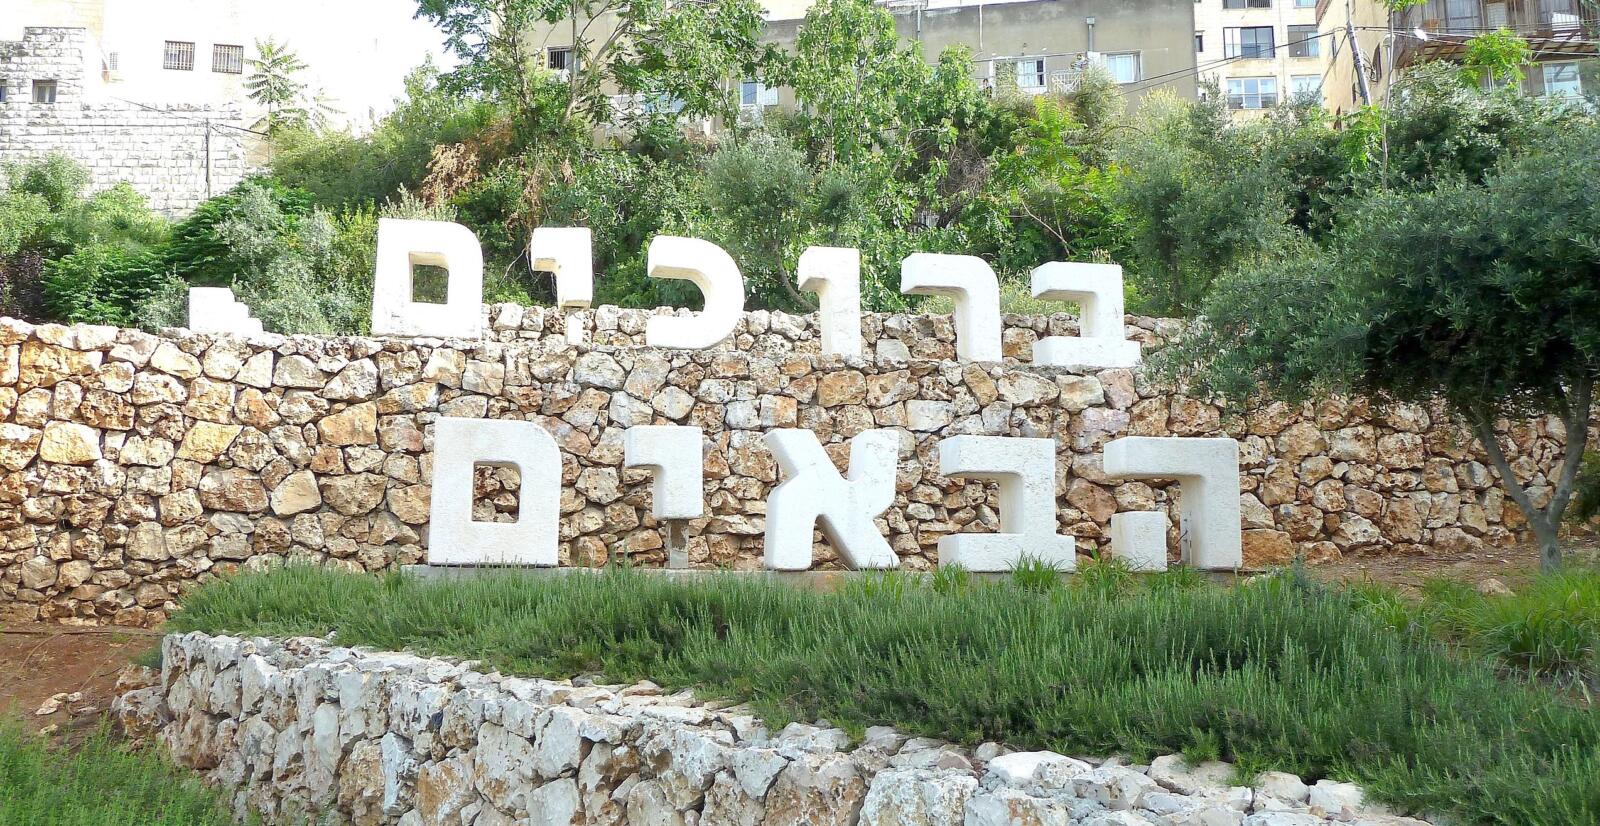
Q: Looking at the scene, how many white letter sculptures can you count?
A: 11